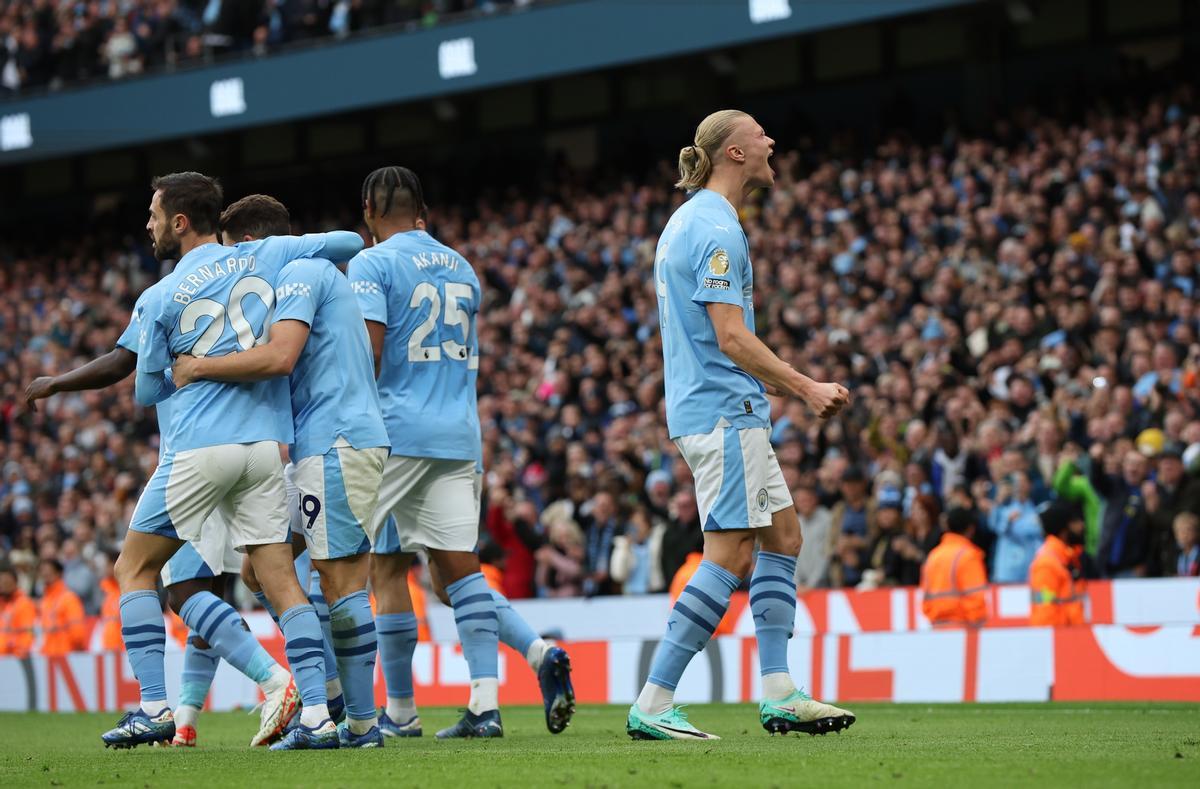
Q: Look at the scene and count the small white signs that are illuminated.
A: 4